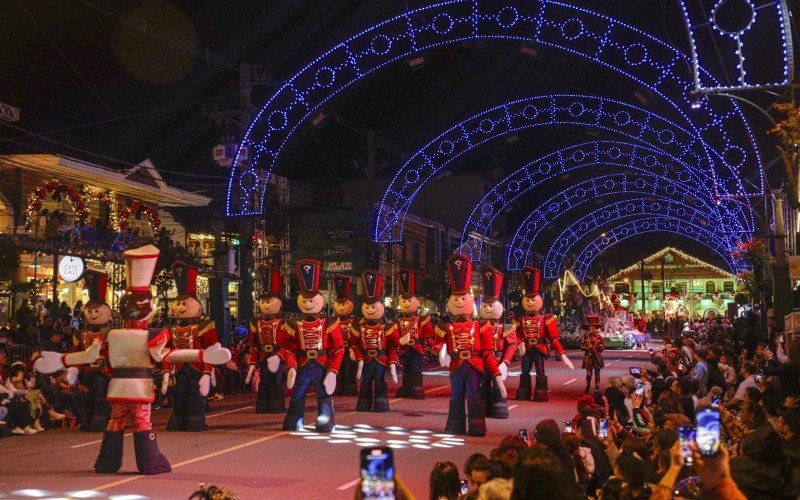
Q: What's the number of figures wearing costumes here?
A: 12